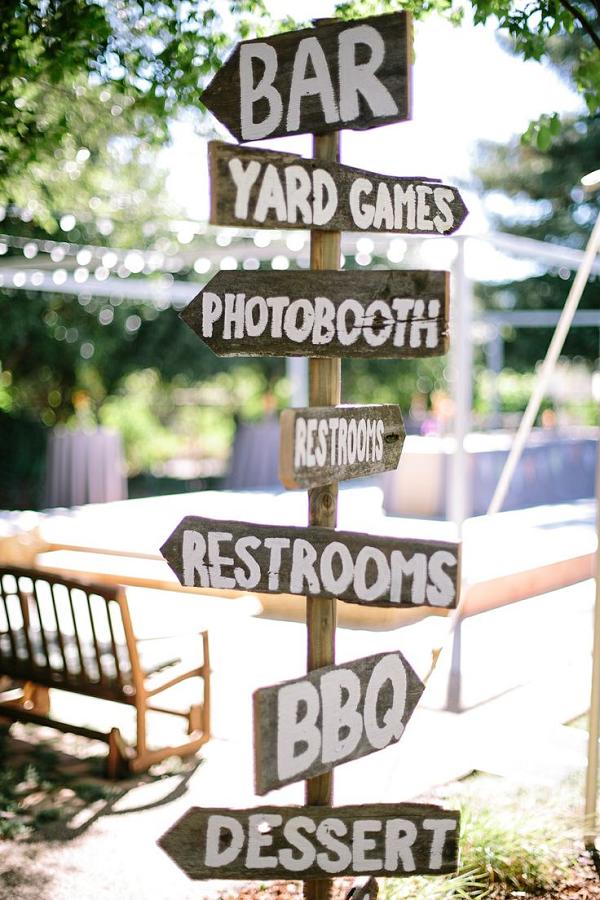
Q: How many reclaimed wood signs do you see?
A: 7